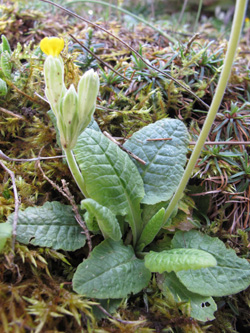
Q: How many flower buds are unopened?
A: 2